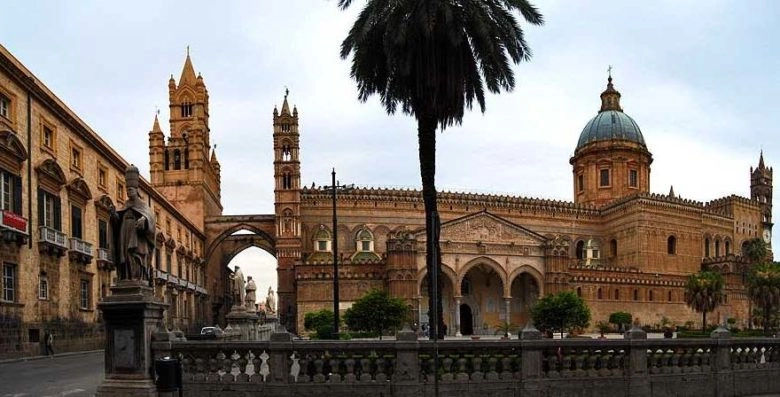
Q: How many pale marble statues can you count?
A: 3